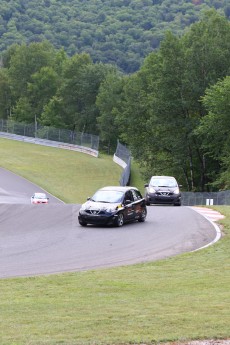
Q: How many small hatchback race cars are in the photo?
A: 3